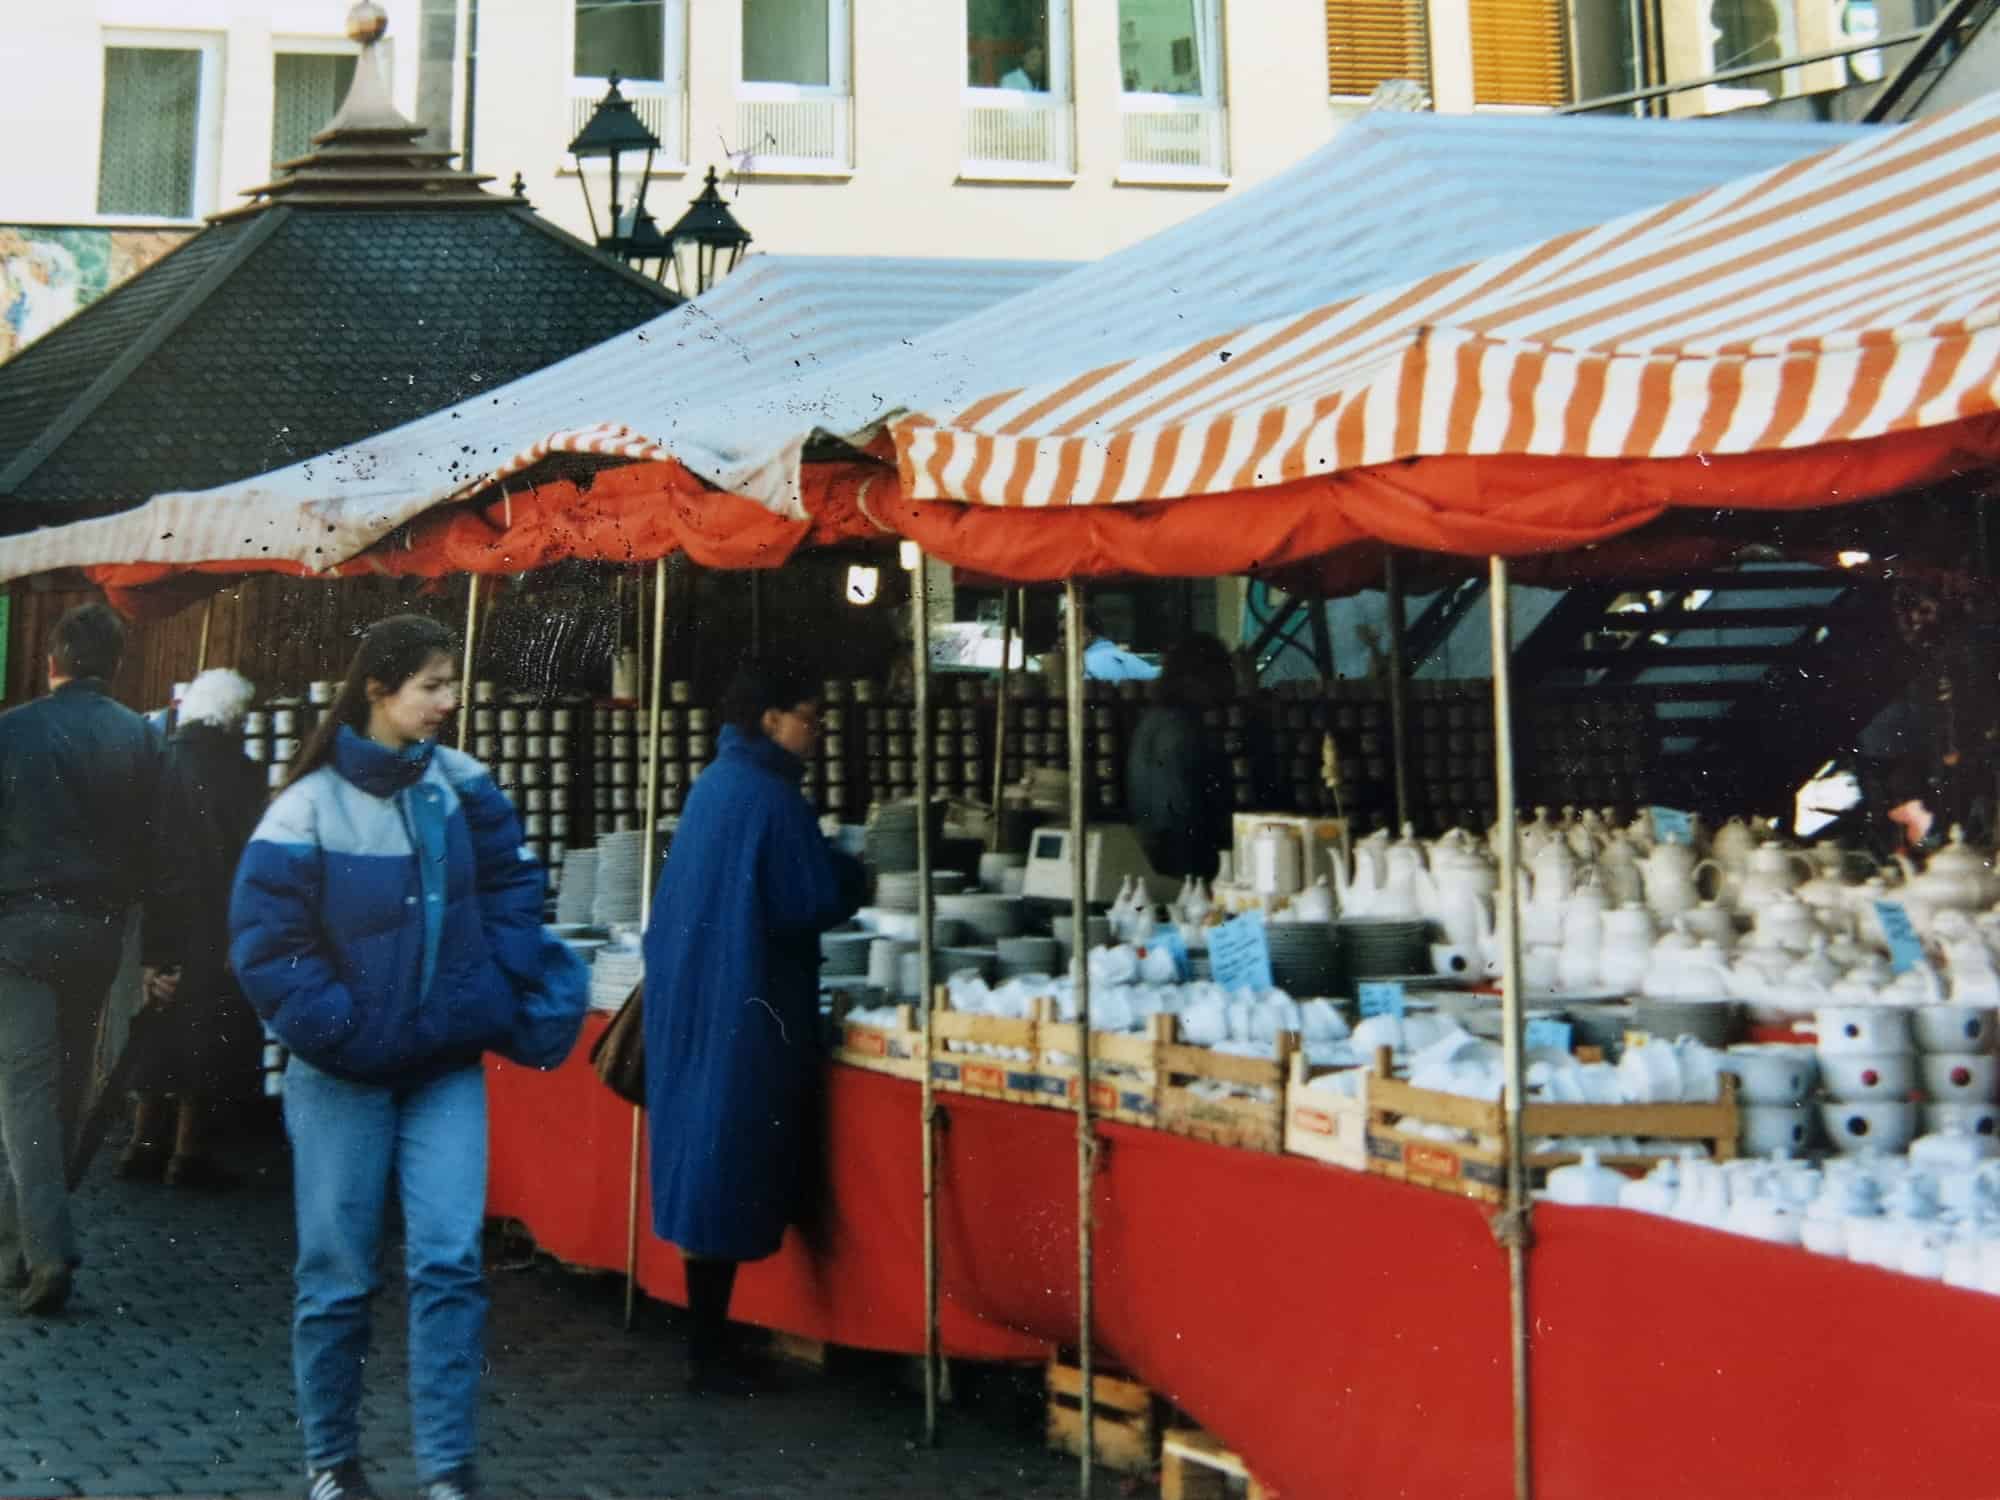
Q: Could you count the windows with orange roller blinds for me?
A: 2